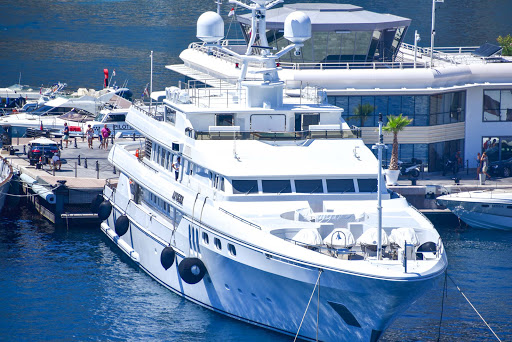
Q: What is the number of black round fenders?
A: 5